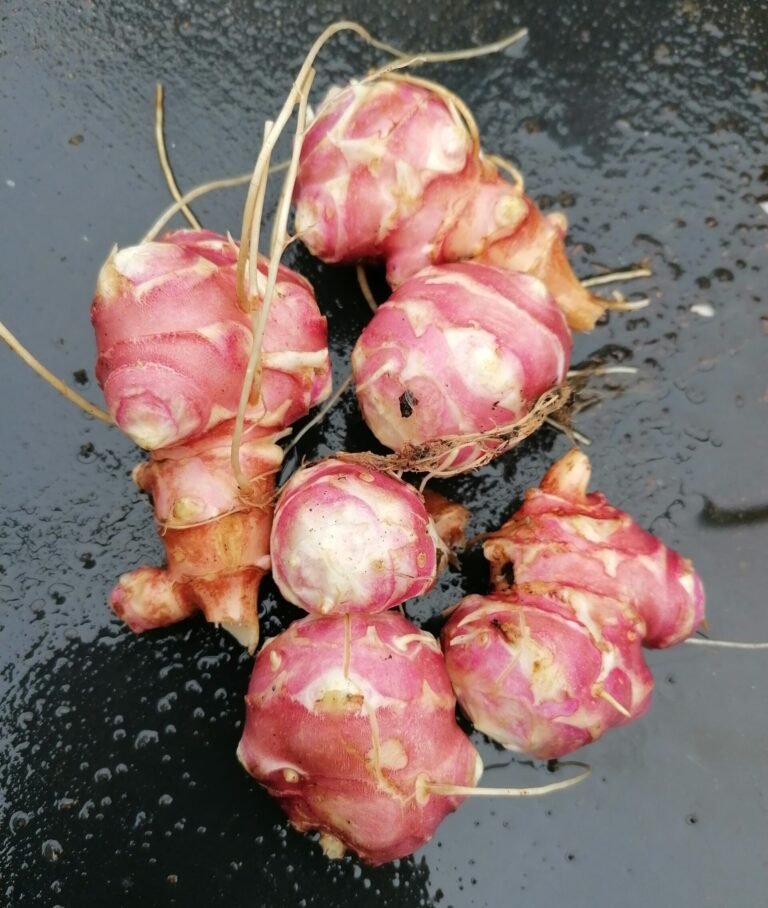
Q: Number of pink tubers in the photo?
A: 6